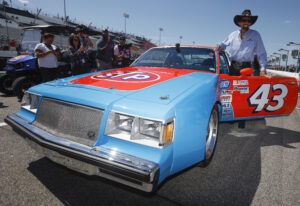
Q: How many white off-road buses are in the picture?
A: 0